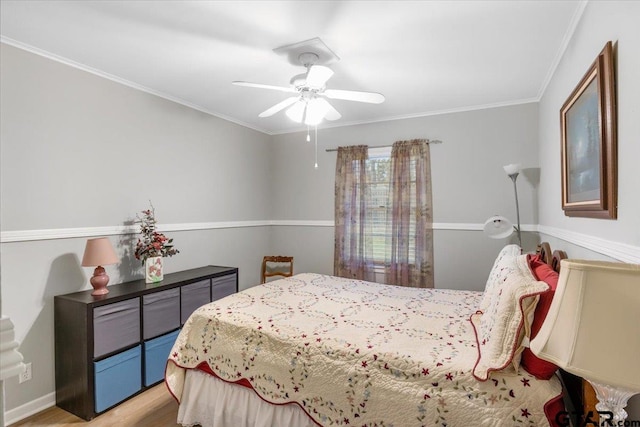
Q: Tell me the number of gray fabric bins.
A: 4